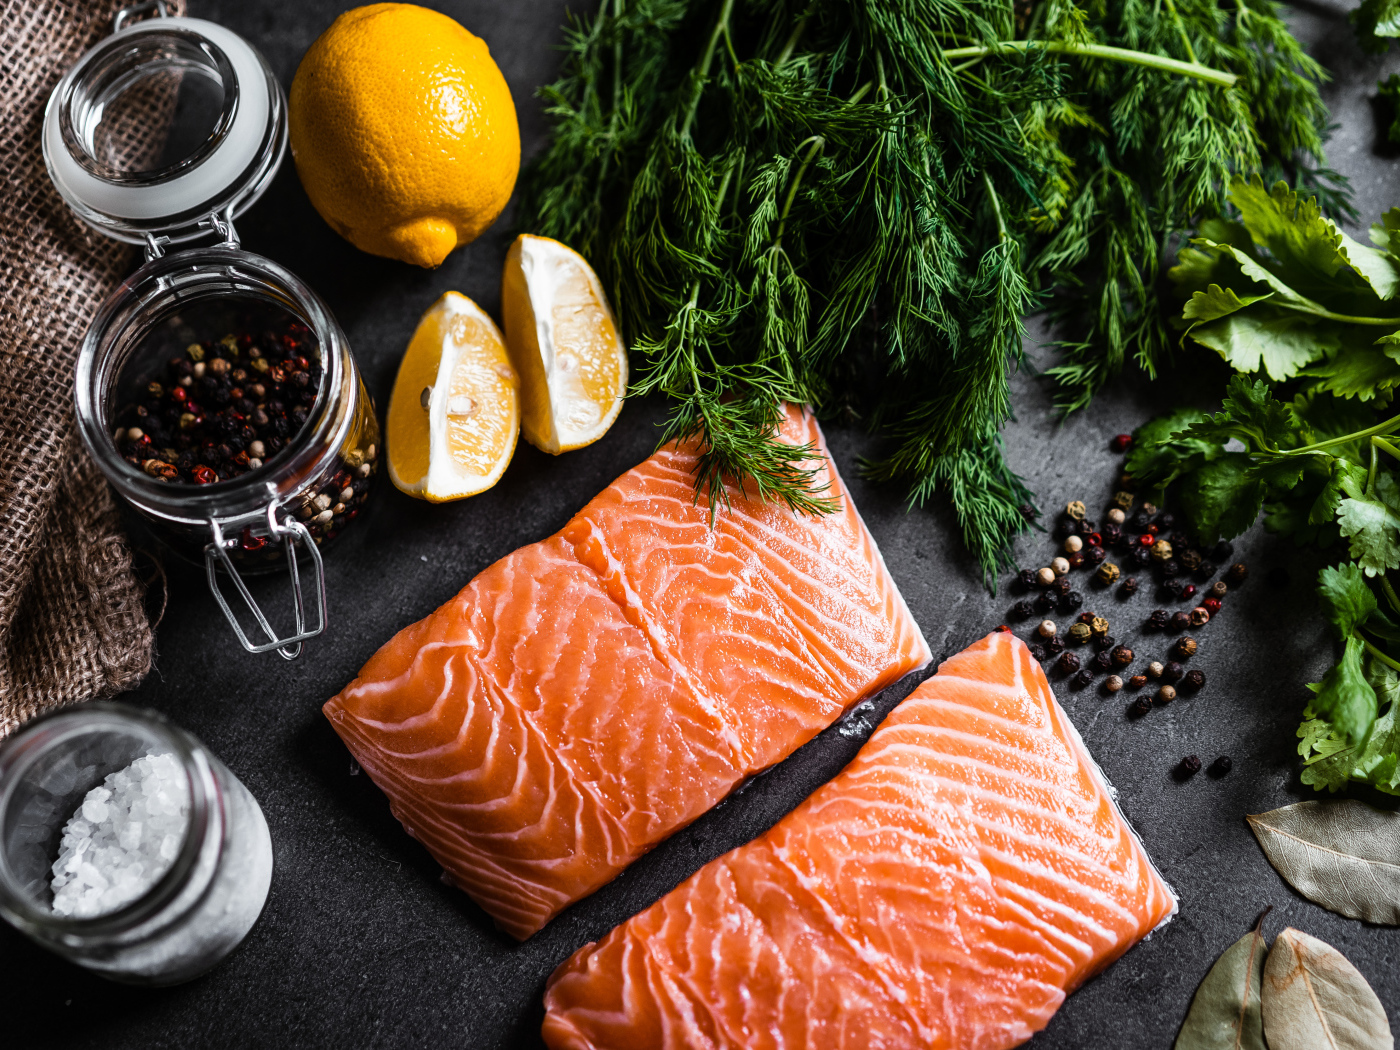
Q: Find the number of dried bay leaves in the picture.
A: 3